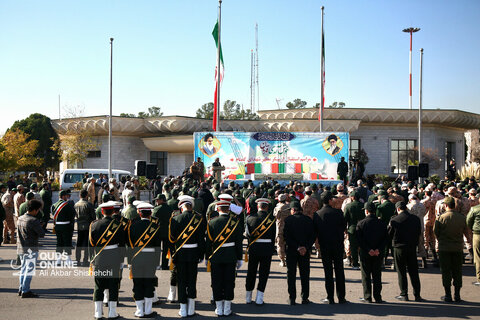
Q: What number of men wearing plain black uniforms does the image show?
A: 4